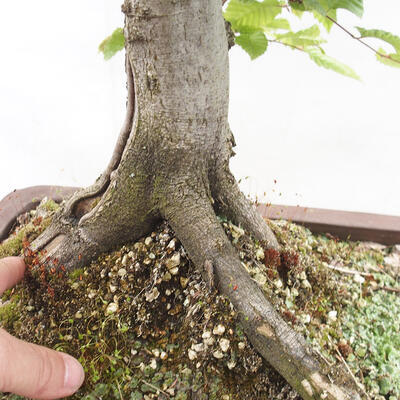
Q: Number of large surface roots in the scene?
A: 3